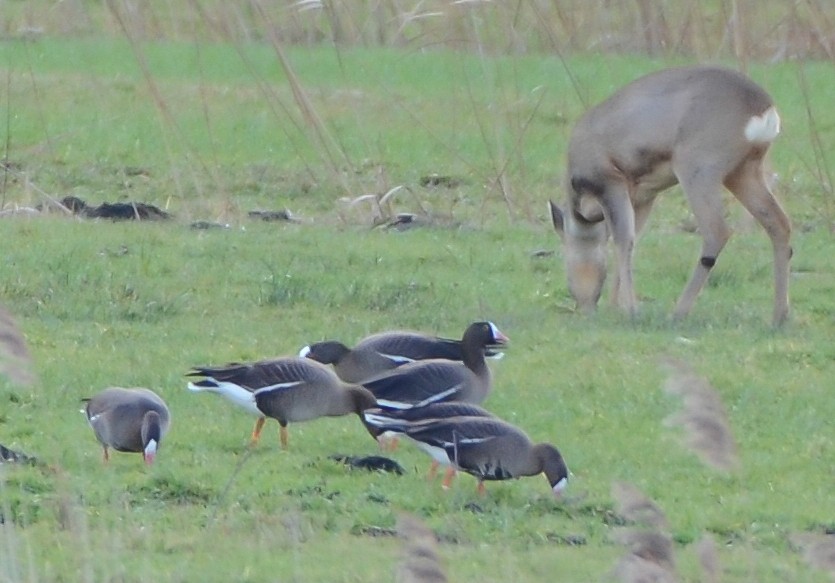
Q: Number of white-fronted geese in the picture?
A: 6